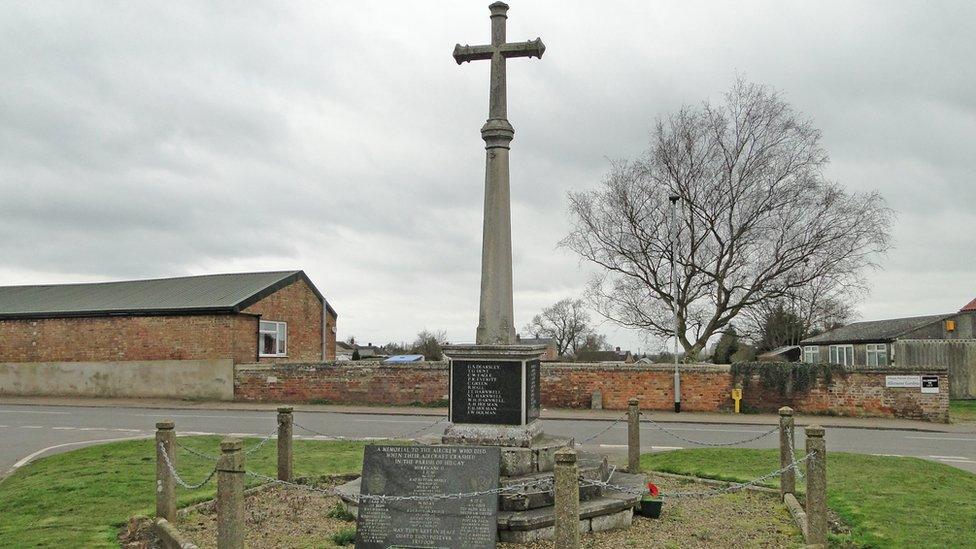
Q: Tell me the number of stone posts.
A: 7